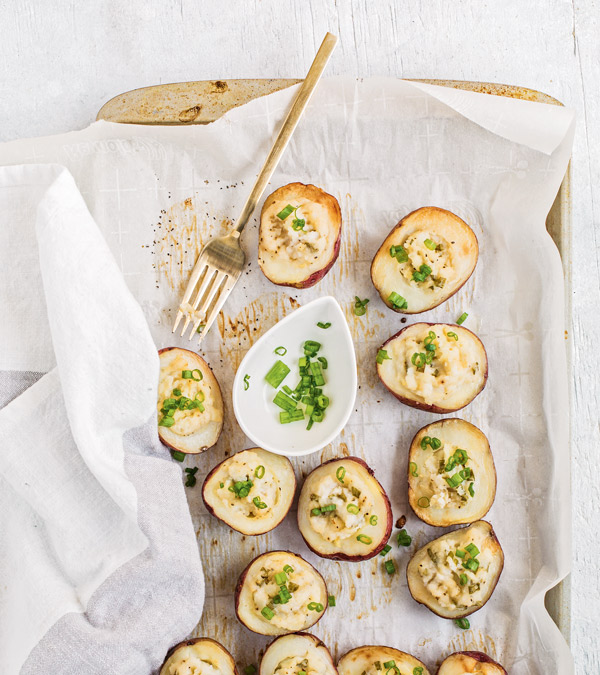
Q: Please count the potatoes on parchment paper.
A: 13